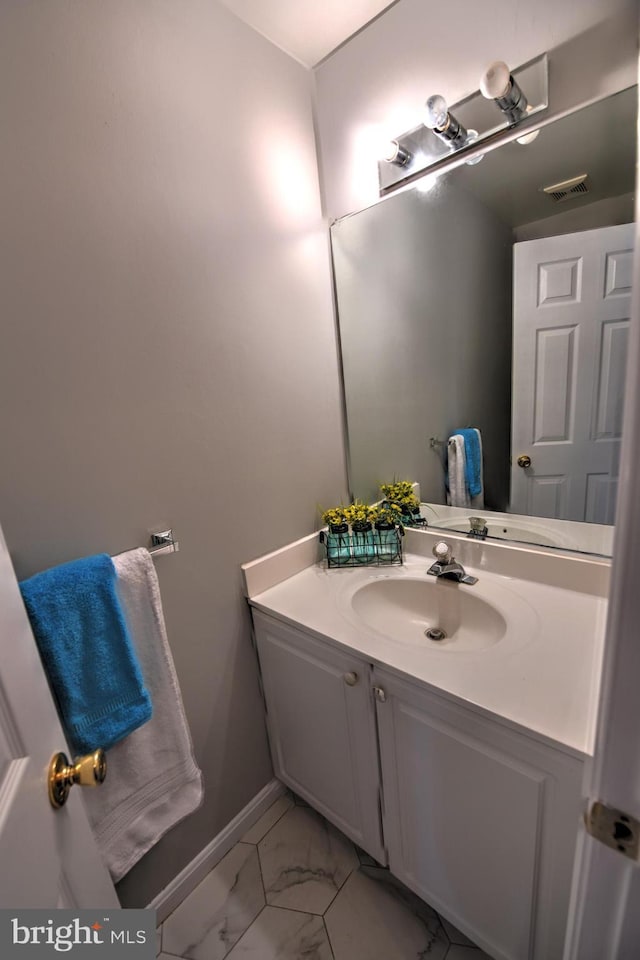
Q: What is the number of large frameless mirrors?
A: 1